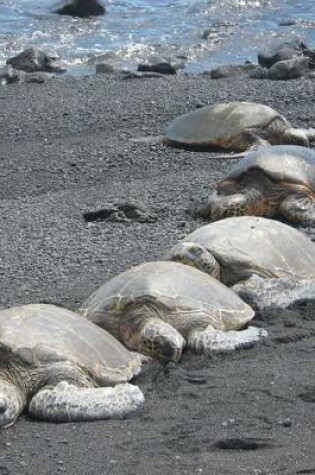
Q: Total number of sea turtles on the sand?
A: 5